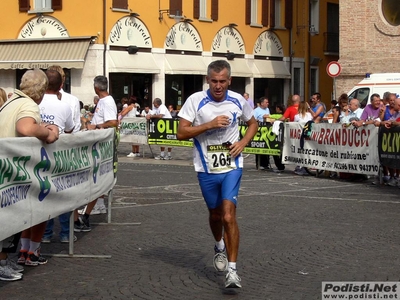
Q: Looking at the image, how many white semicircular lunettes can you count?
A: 5